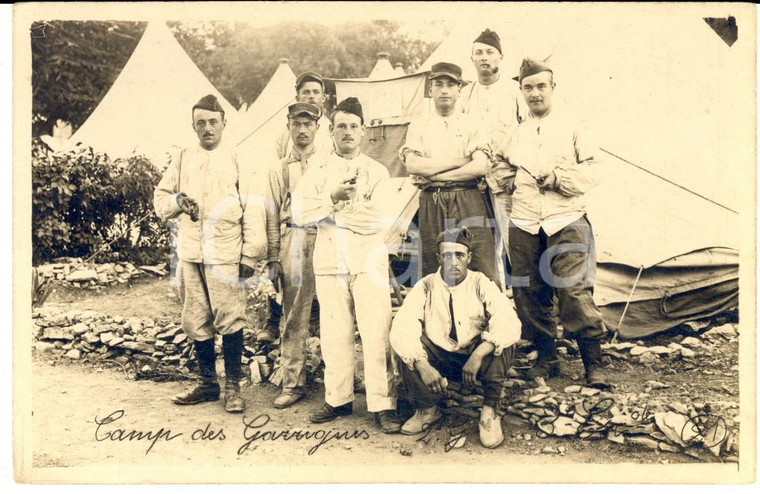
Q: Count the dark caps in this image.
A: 8